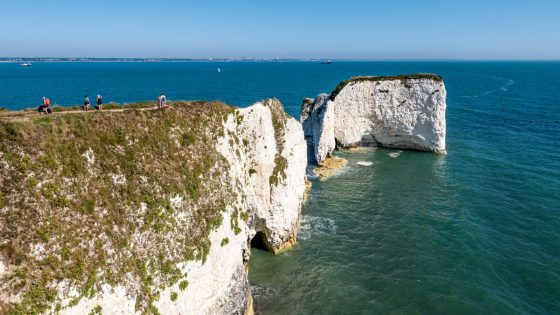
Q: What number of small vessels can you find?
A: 3